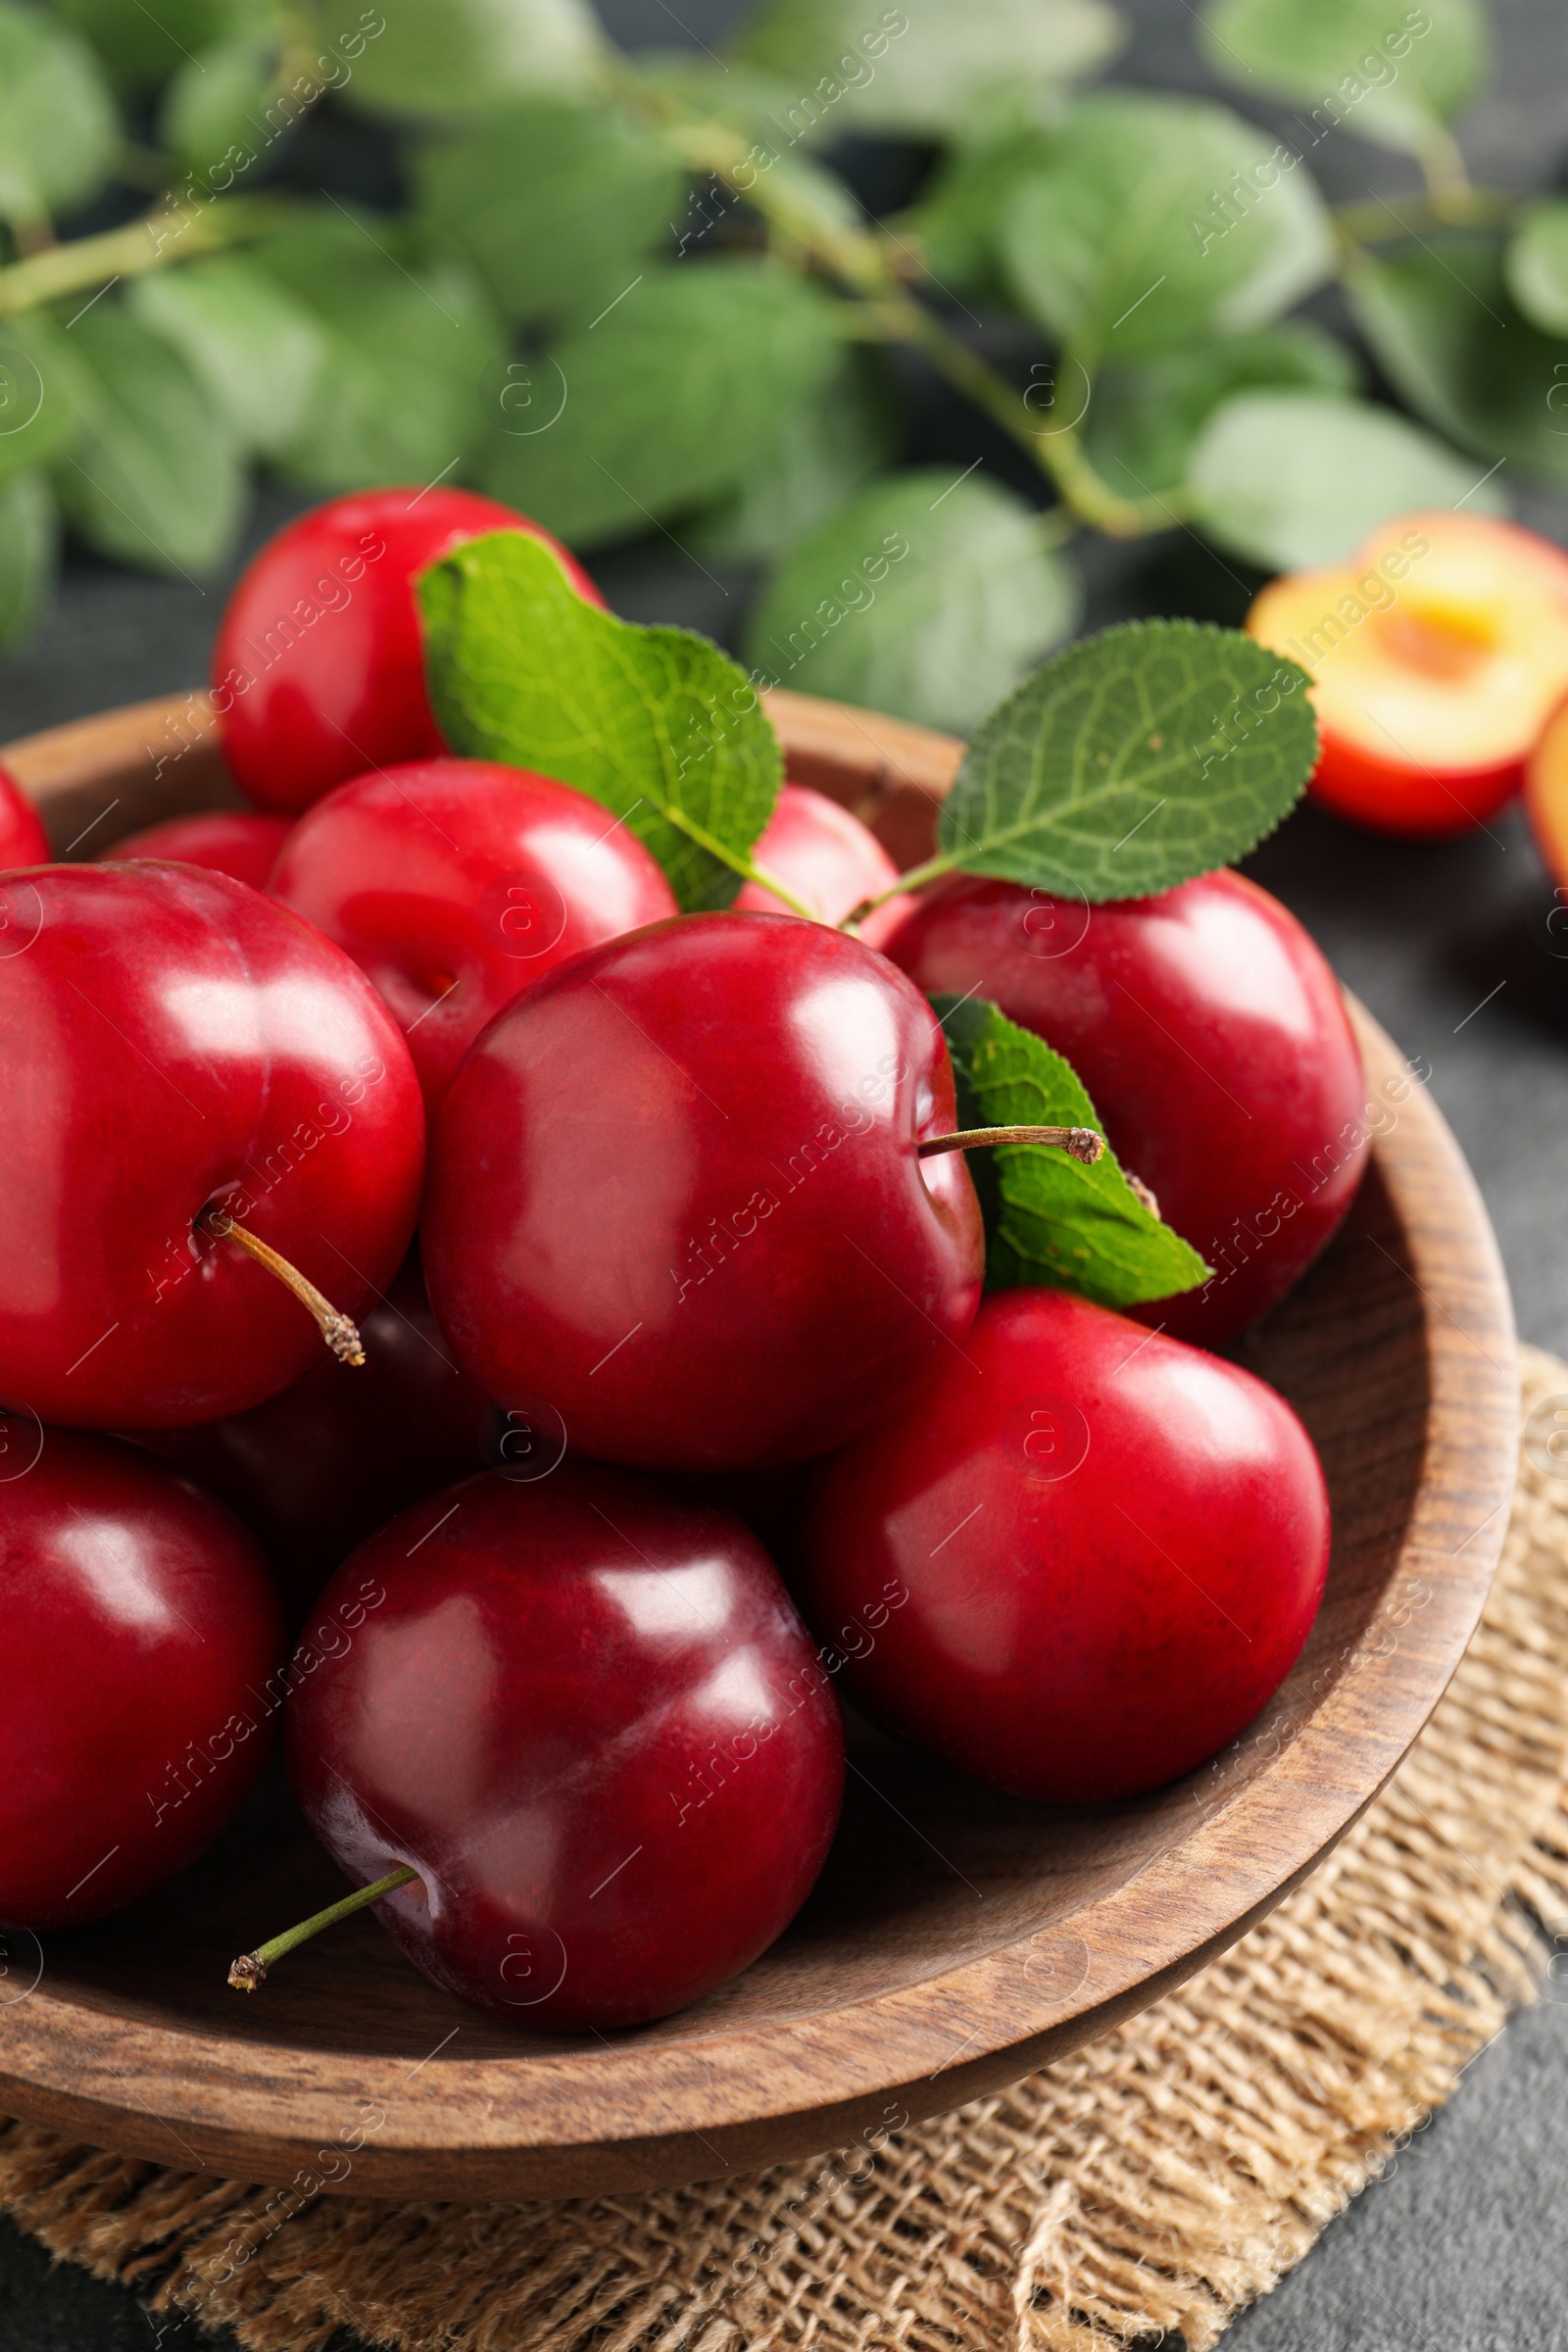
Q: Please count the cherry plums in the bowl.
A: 12